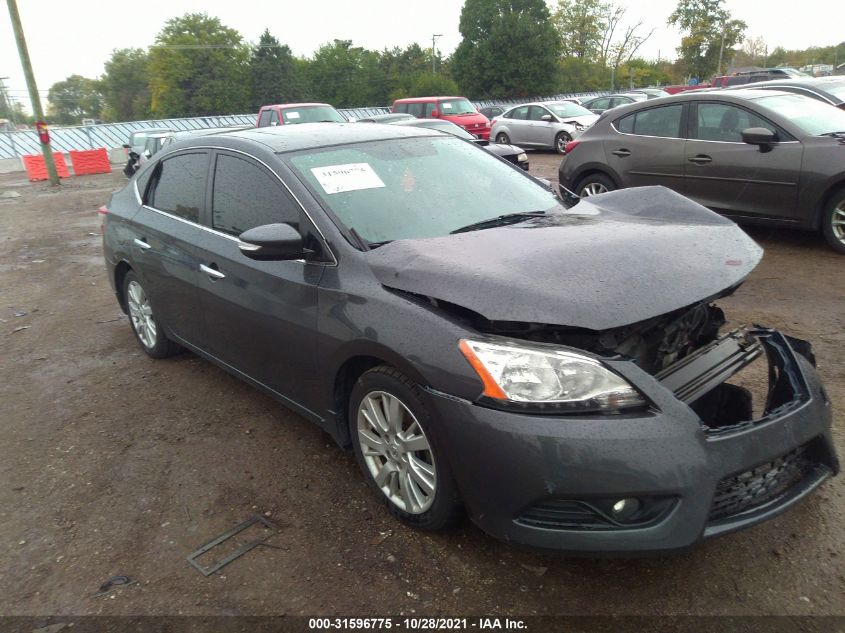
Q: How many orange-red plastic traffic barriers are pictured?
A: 2